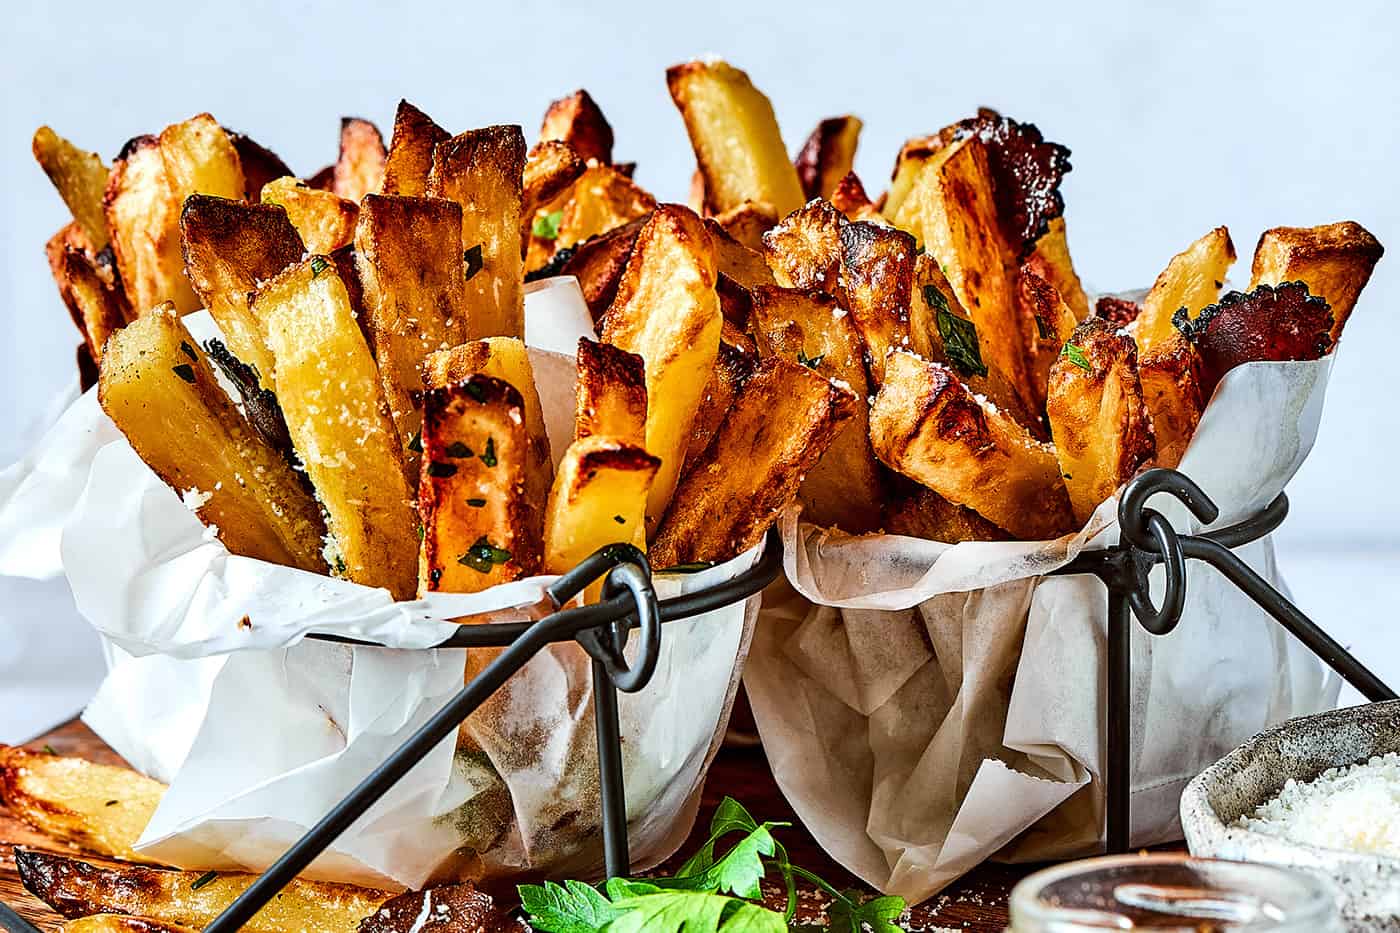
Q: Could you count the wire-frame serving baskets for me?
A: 2